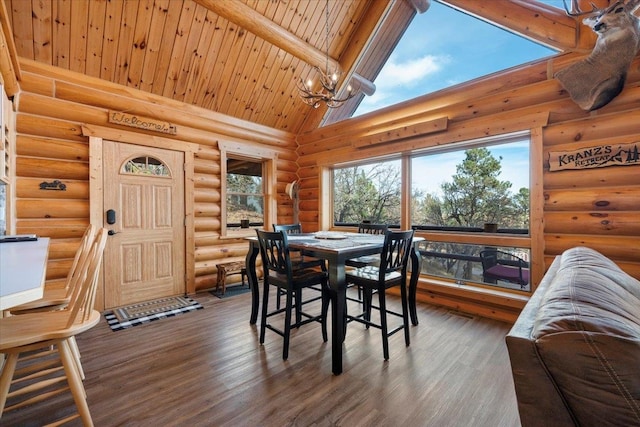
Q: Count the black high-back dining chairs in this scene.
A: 4